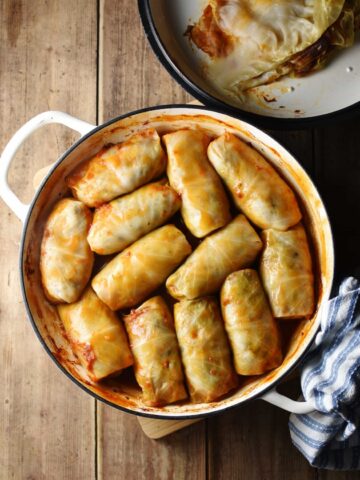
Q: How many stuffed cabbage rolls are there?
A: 12